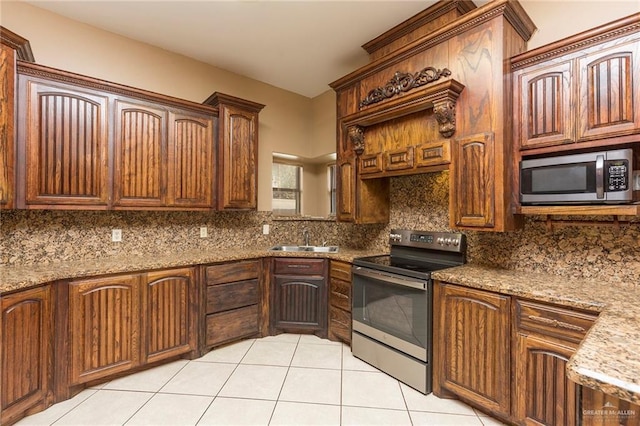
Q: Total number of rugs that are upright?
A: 0